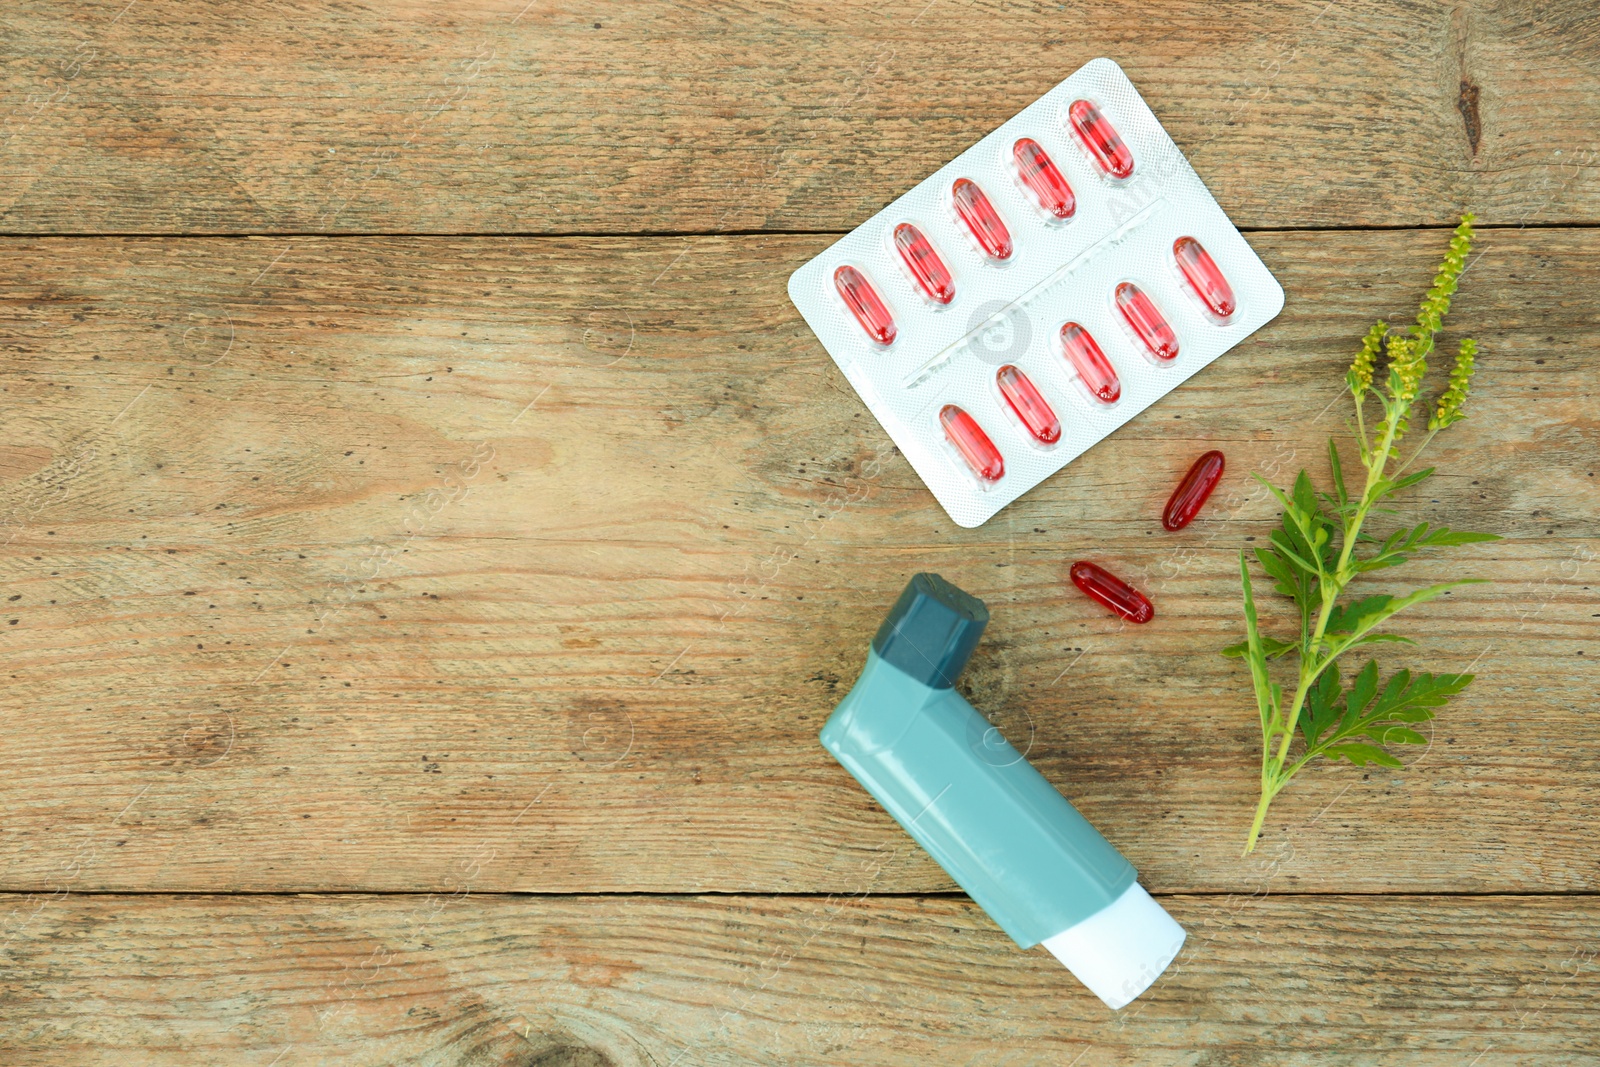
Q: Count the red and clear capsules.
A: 12